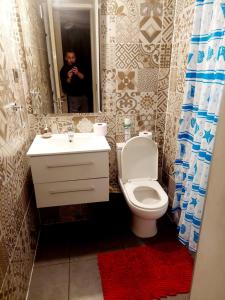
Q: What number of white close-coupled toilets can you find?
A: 1